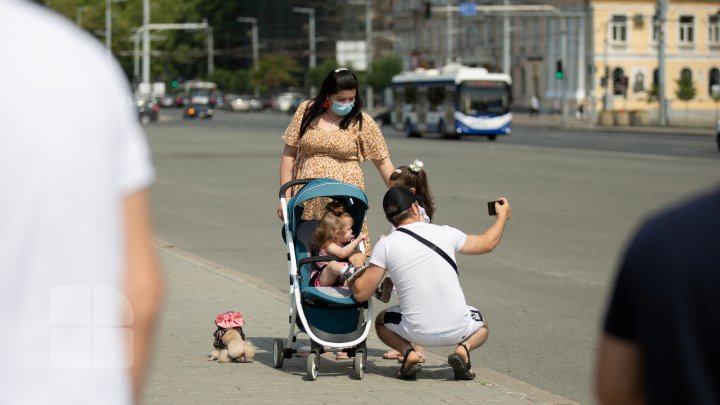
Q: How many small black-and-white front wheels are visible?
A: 2